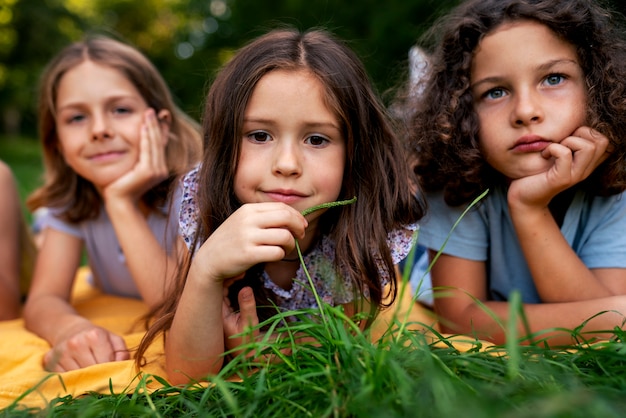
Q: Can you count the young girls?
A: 3